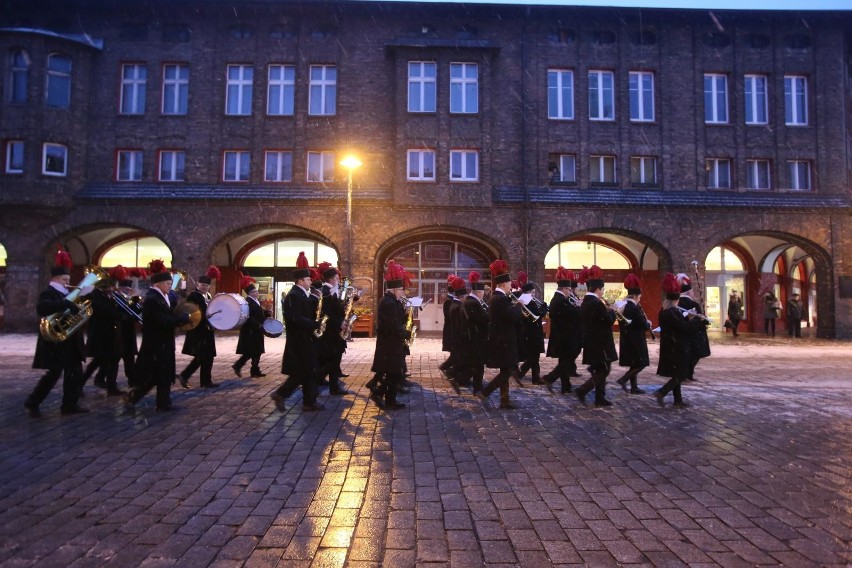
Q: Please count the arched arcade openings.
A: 5